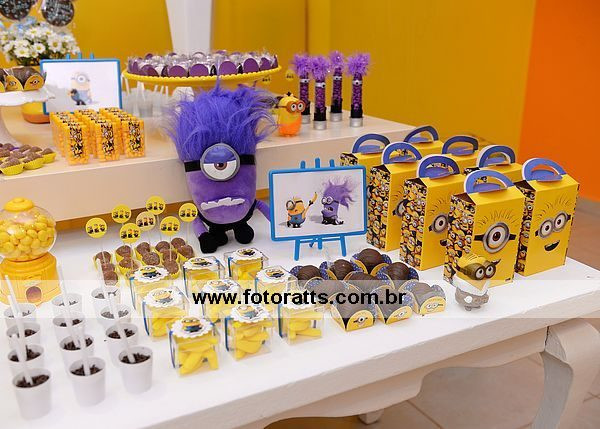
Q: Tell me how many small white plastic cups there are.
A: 12